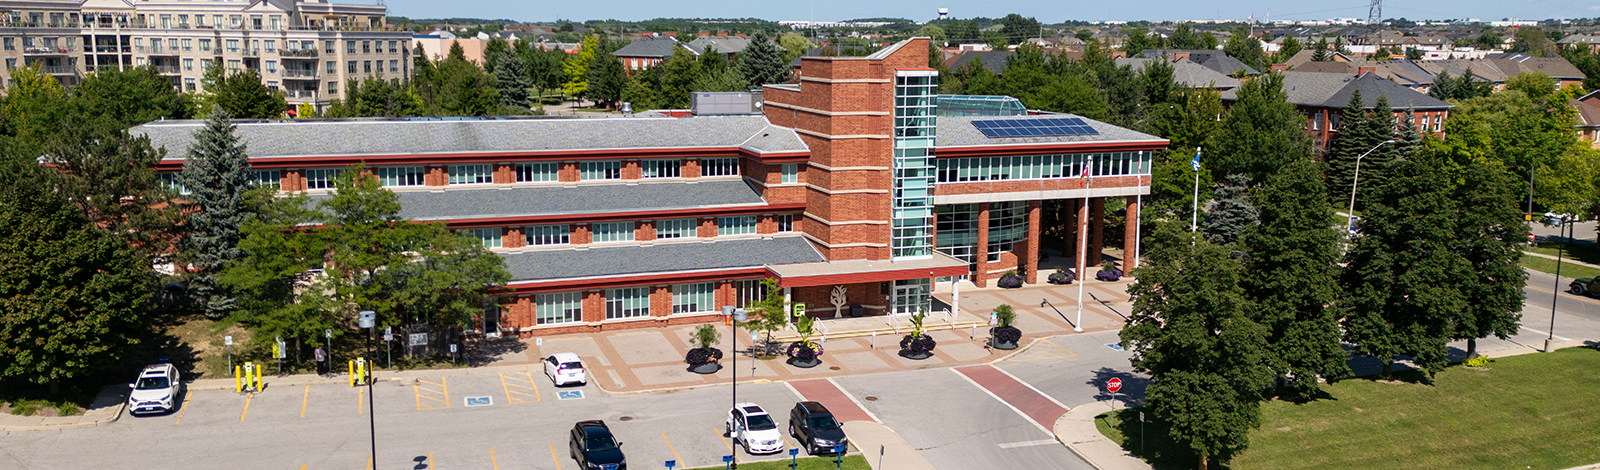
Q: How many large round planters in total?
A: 7